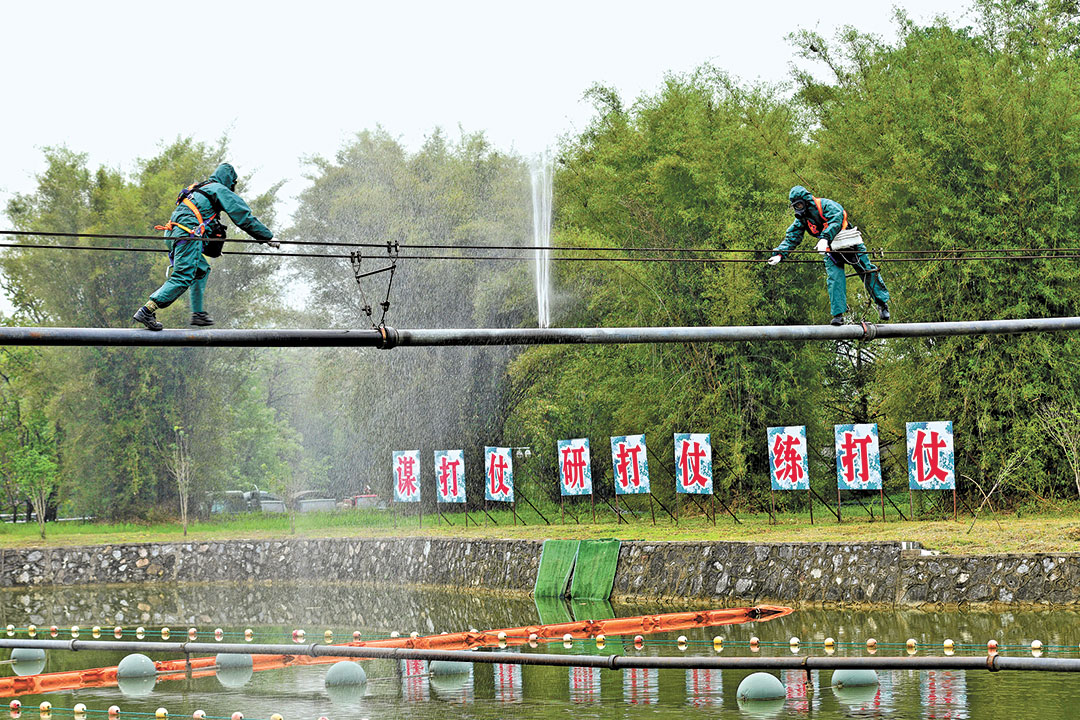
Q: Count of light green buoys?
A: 7